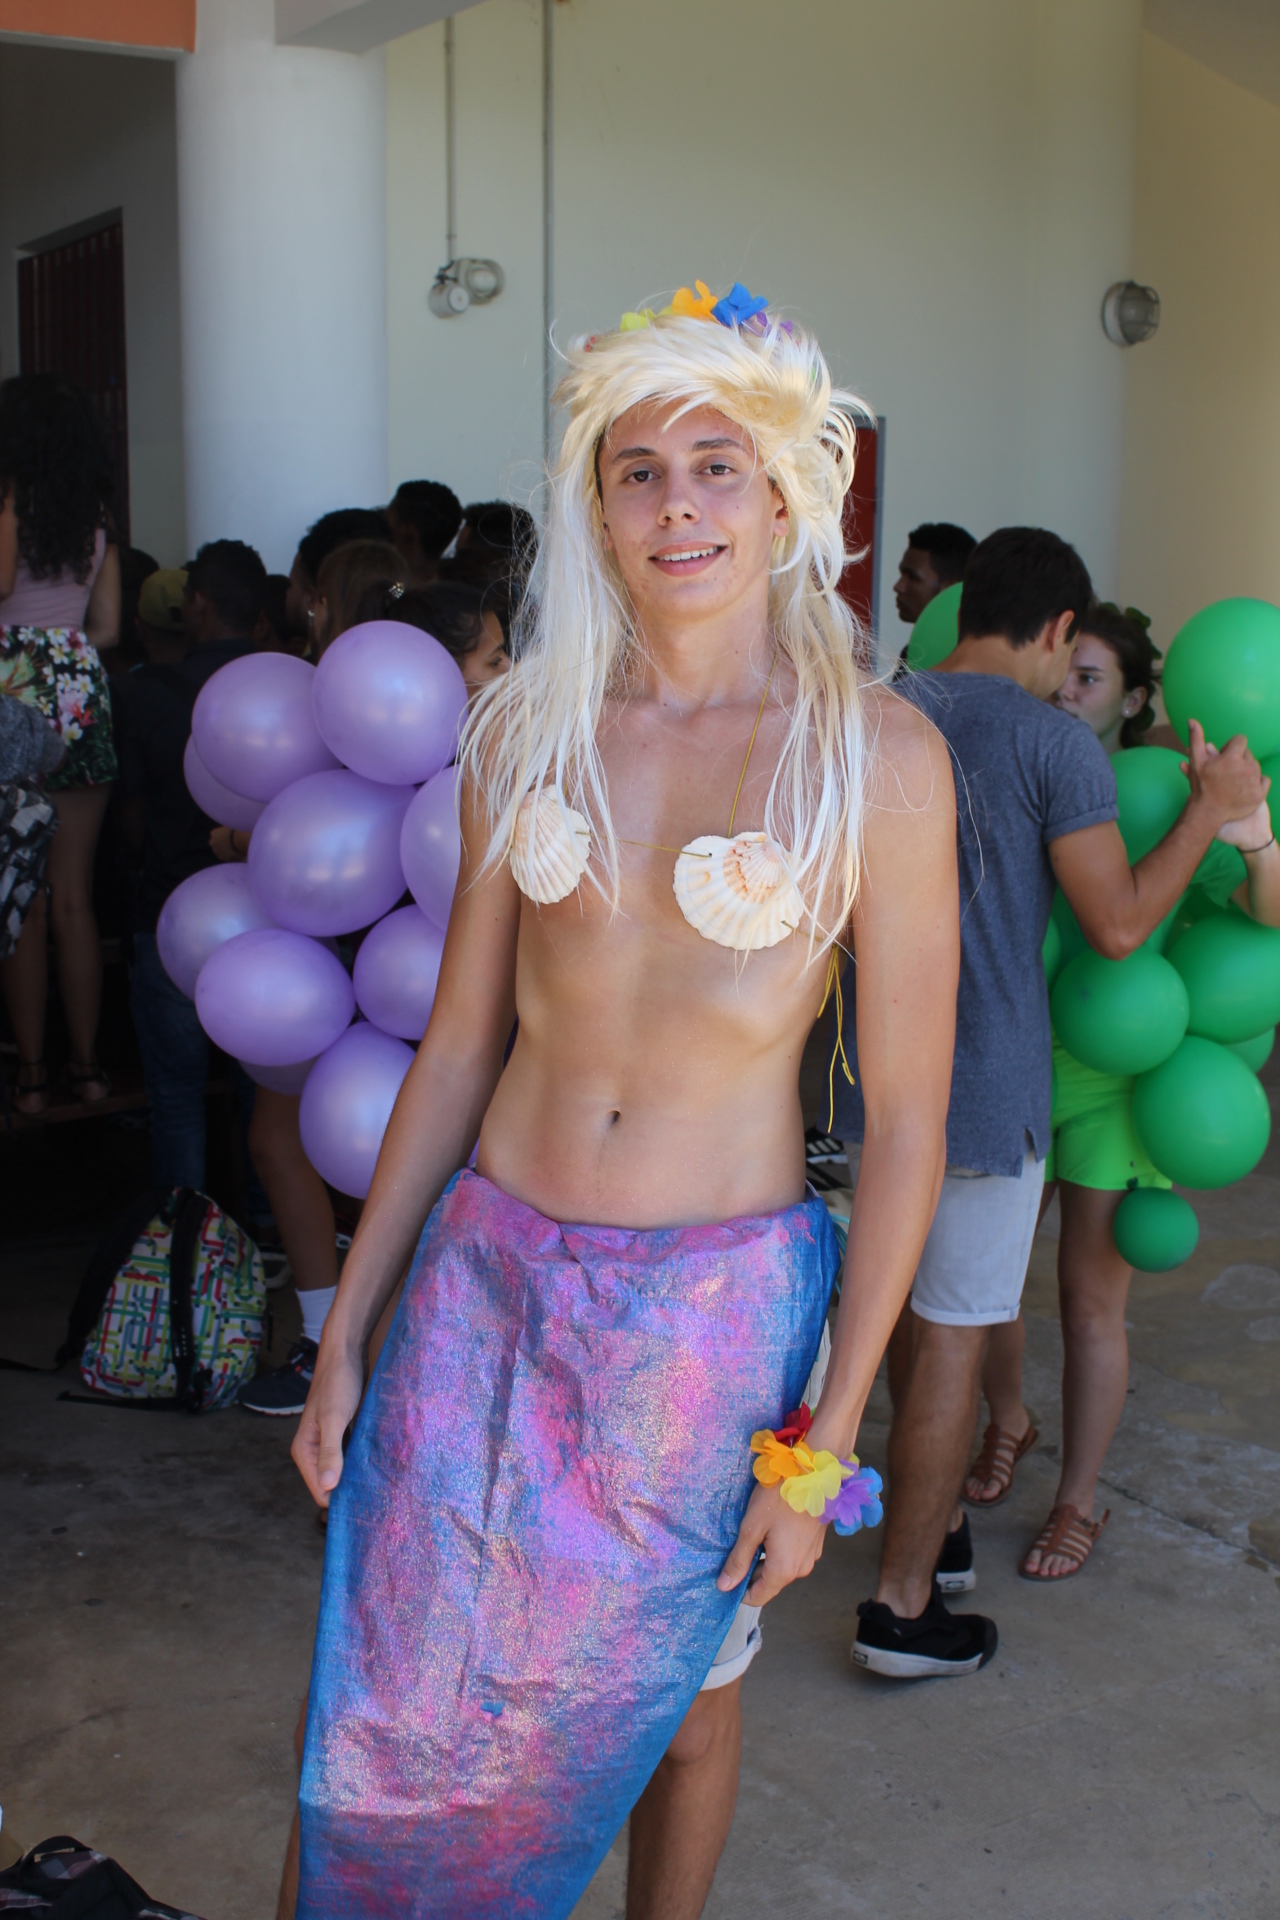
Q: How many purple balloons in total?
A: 10